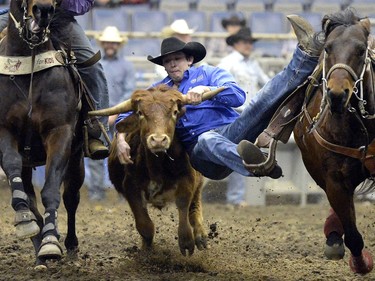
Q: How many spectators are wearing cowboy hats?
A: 4